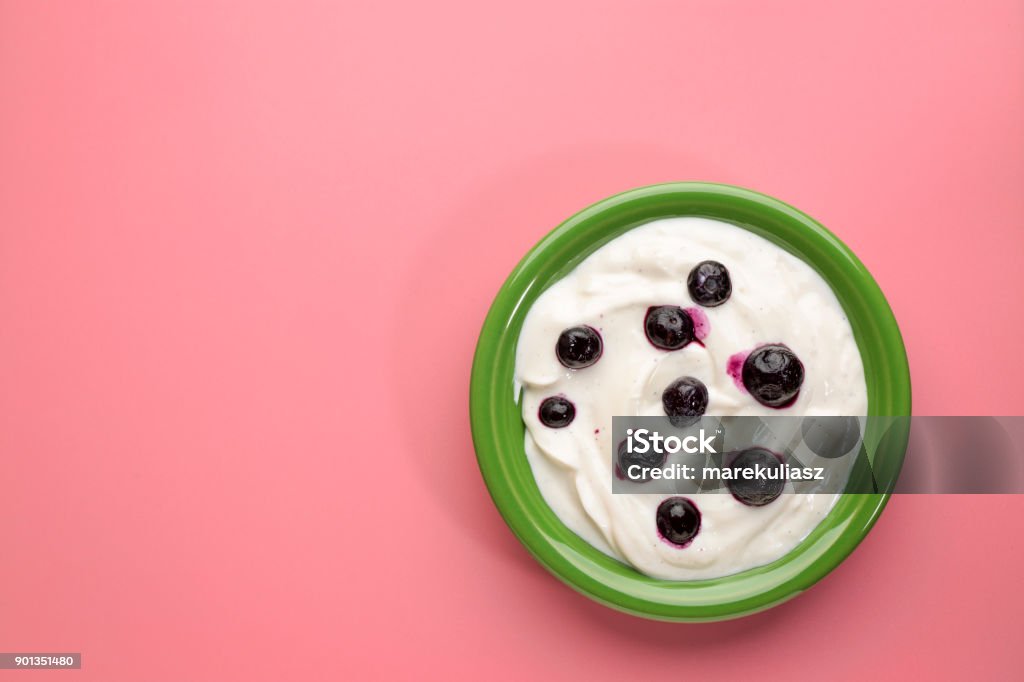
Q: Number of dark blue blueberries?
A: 9